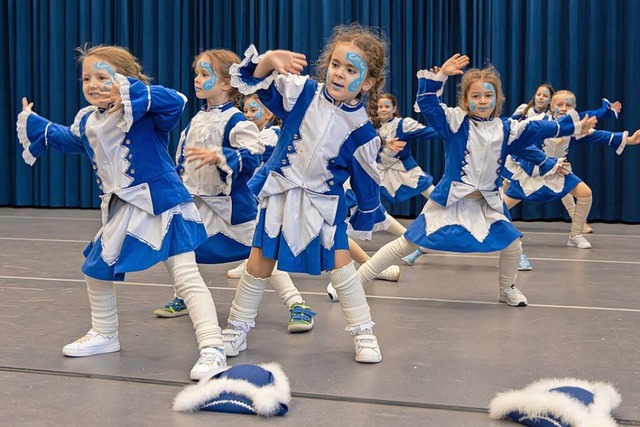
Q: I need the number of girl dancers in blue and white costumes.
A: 8